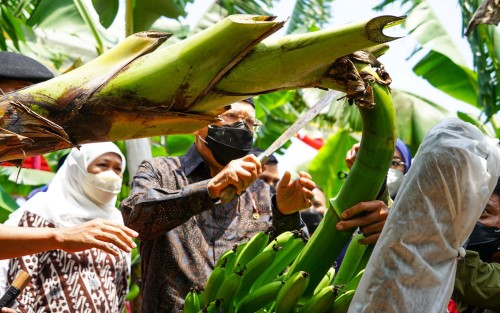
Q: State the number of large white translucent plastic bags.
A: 1